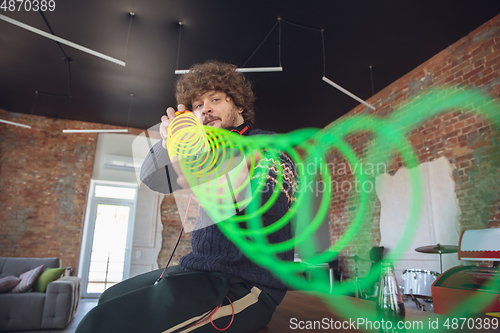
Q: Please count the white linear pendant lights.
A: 5